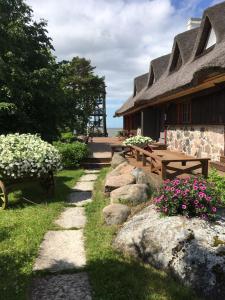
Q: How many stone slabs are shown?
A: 7